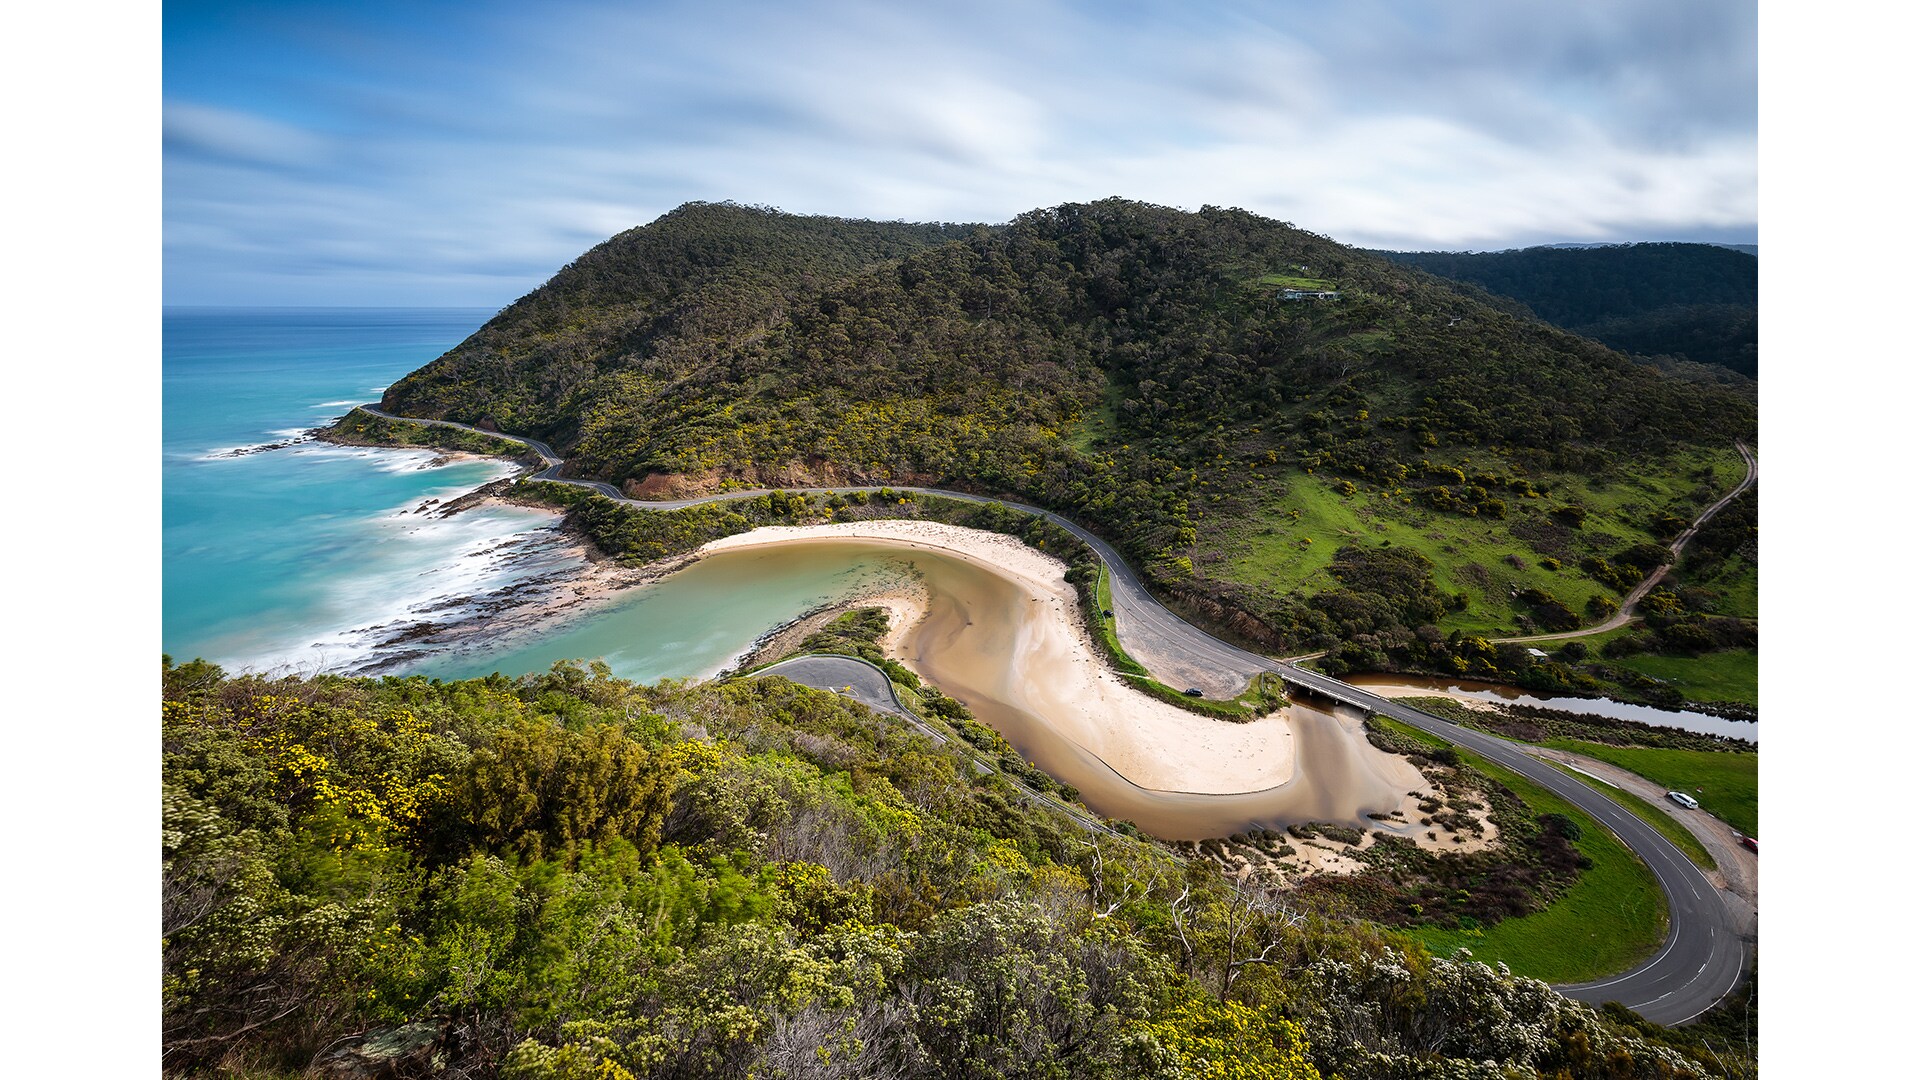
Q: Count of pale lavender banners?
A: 0